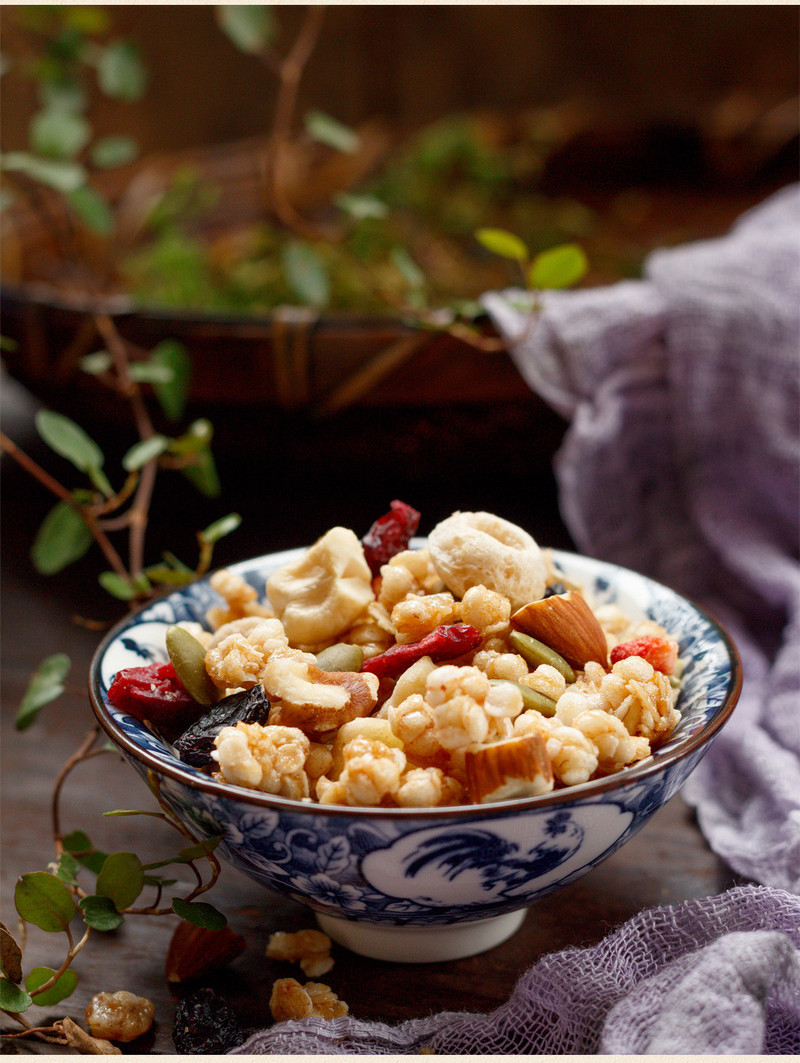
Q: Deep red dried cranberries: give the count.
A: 3